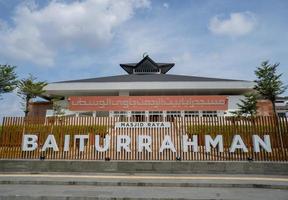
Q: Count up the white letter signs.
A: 12